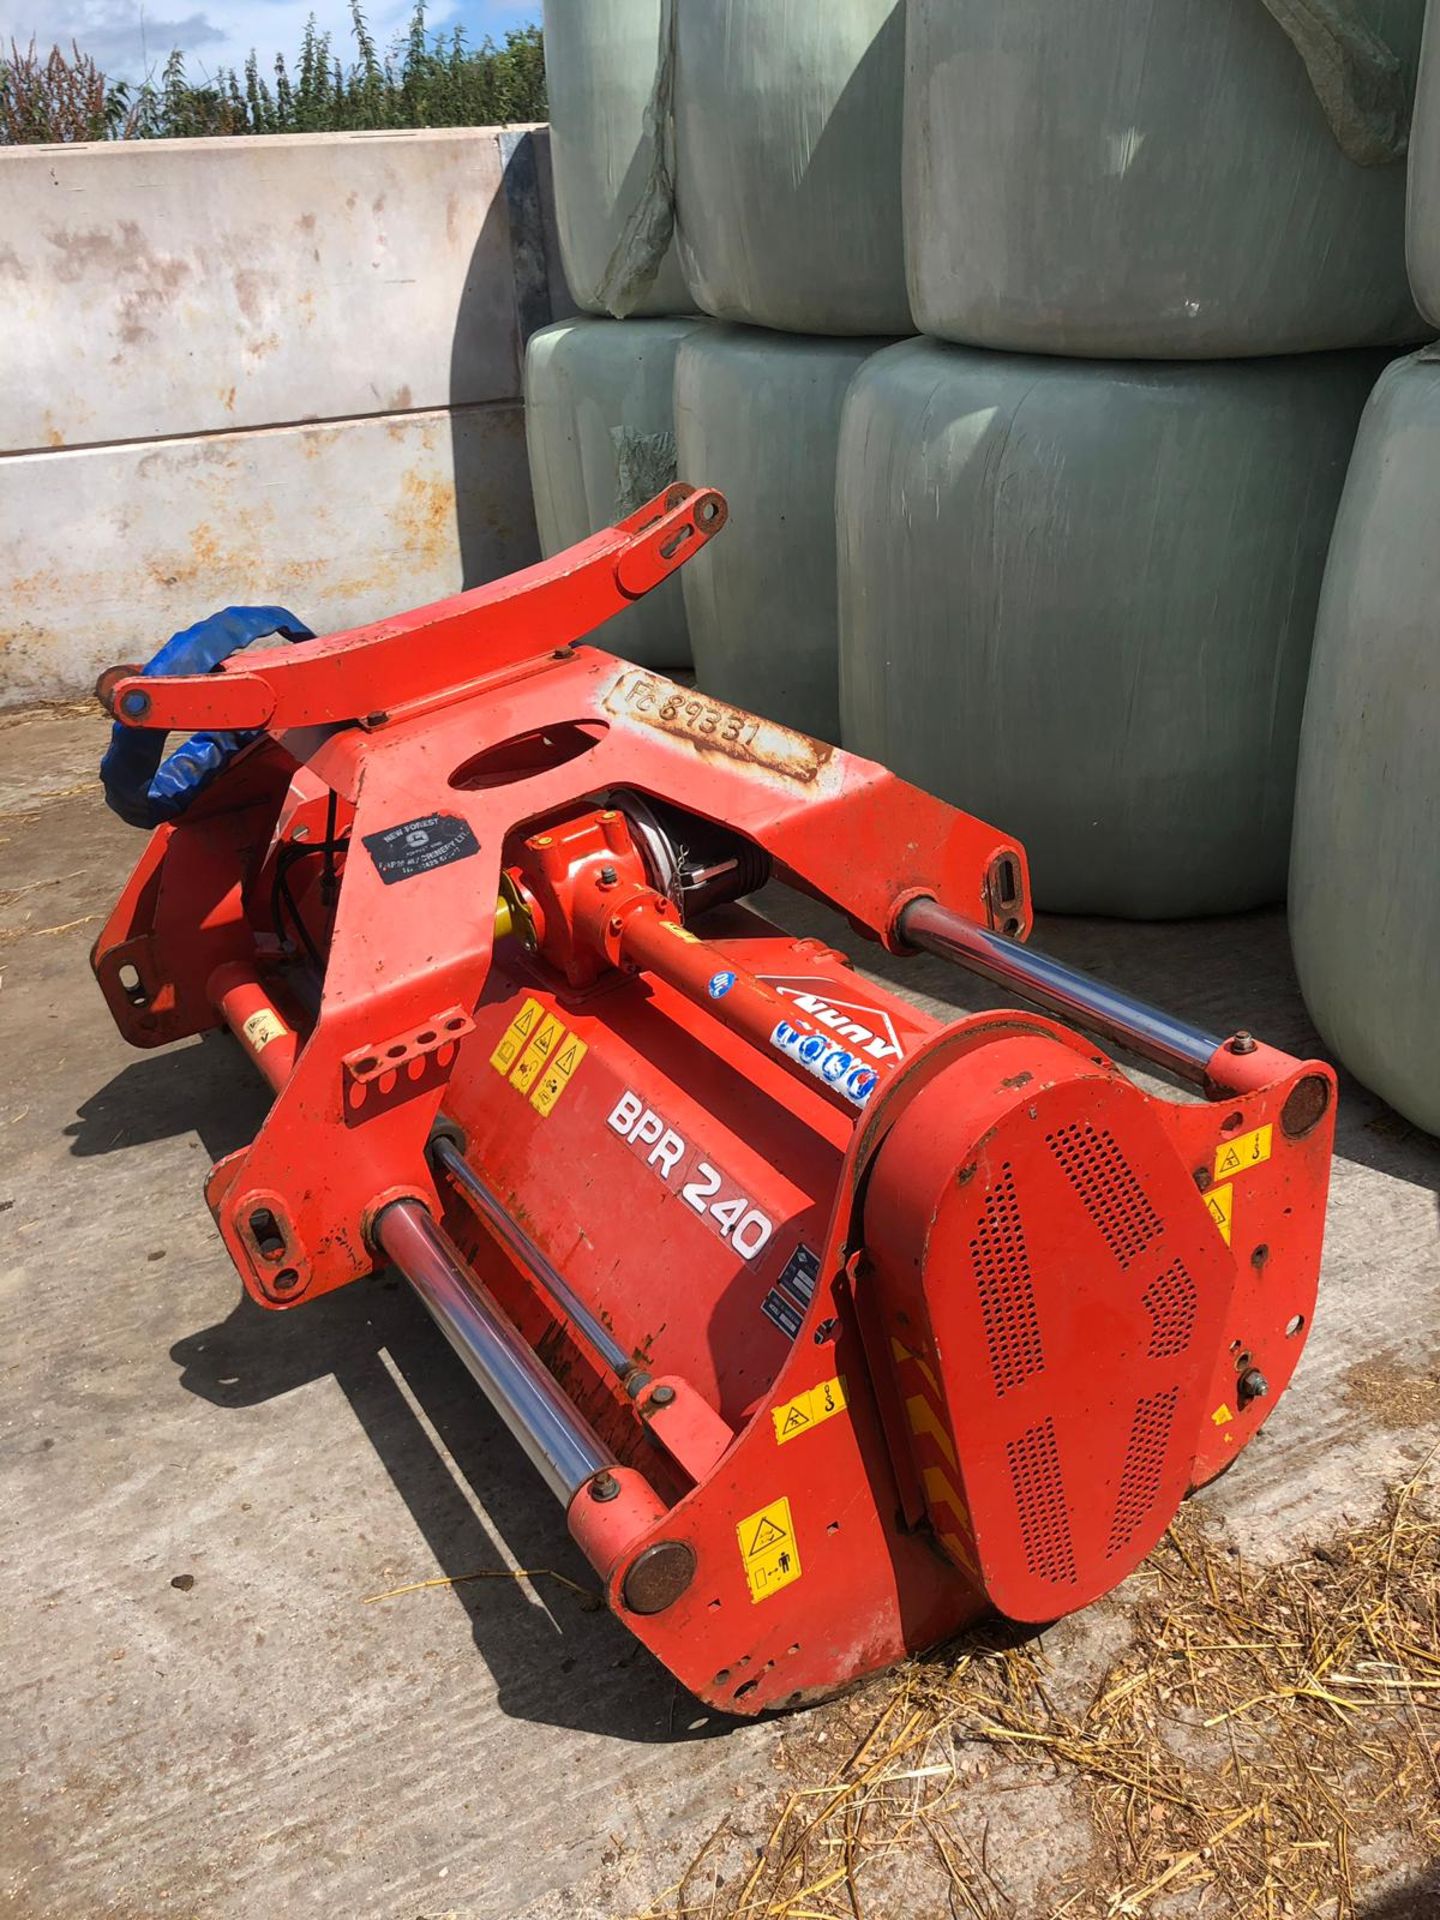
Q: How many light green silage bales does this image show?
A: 8